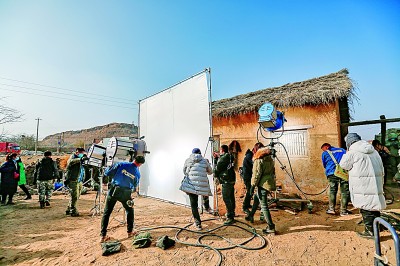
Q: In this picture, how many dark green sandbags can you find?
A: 3